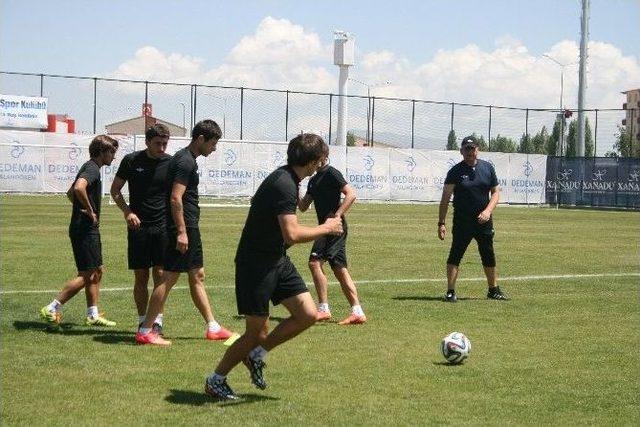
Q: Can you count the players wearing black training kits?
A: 5